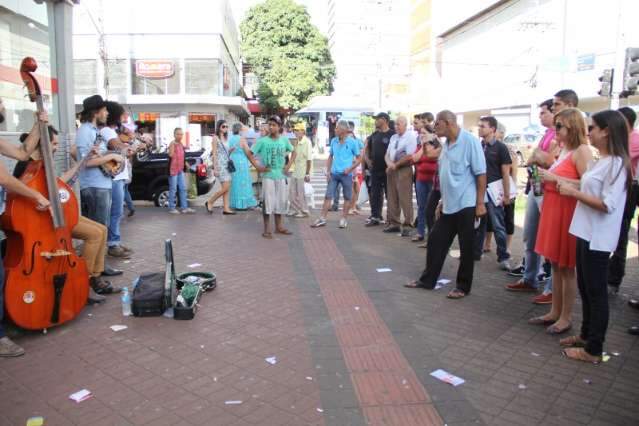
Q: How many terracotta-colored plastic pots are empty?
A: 0